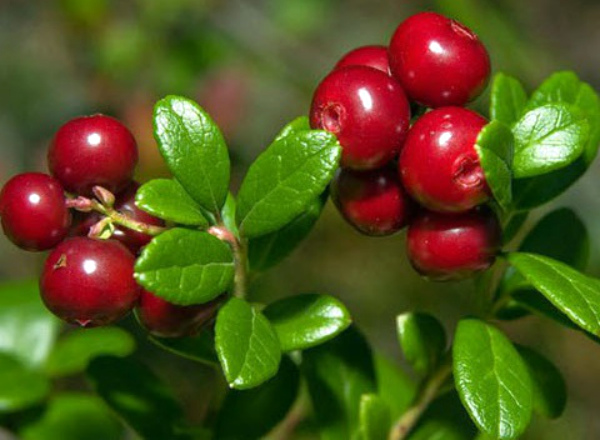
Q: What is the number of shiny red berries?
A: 11